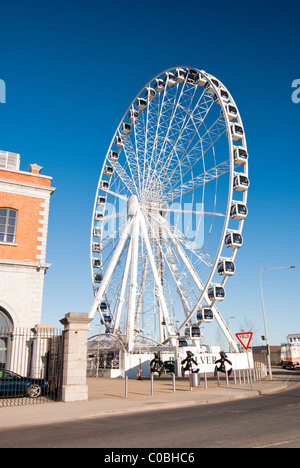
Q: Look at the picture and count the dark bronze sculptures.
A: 3